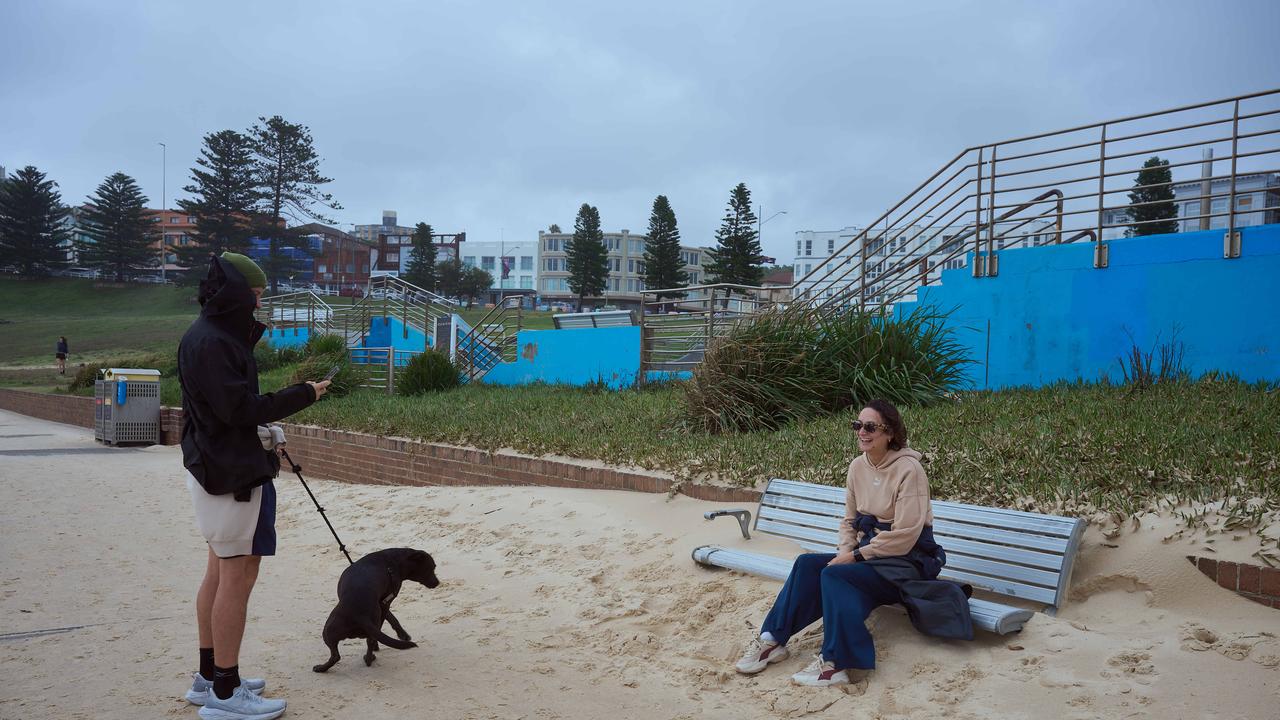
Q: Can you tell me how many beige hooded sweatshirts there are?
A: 1